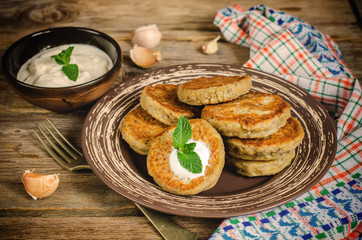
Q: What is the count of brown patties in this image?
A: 7